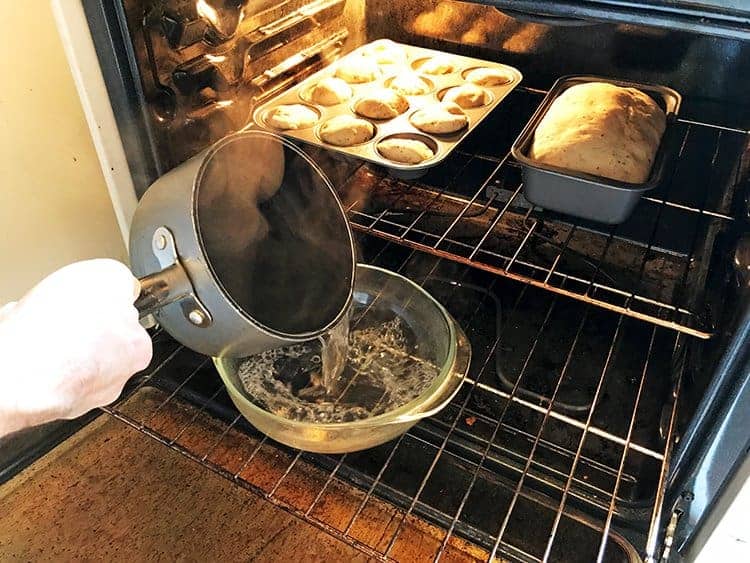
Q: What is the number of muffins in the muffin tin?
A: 12